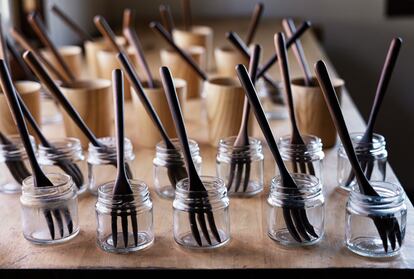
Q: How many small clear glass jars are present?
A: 12